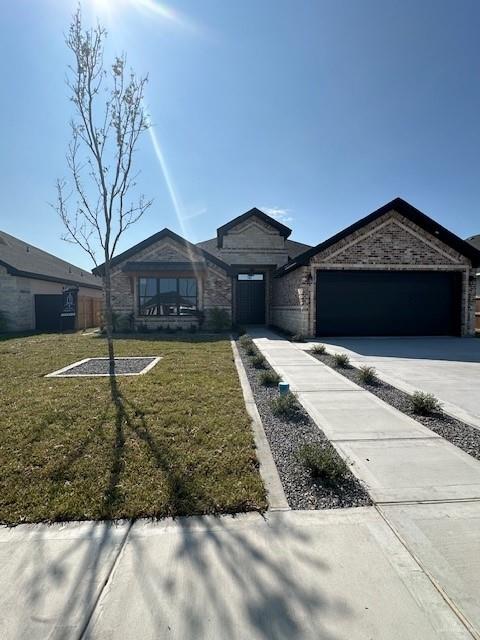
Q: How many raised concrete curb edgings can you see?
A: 2